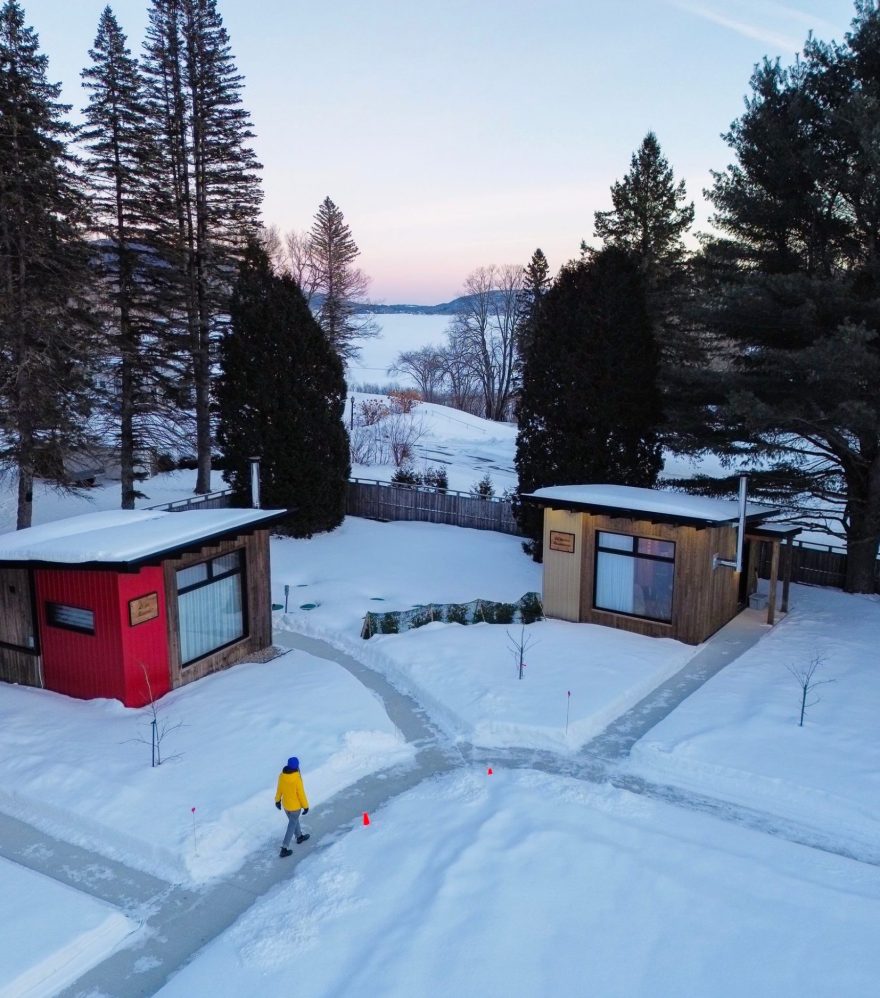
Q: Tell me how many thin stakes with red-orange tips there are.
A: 2